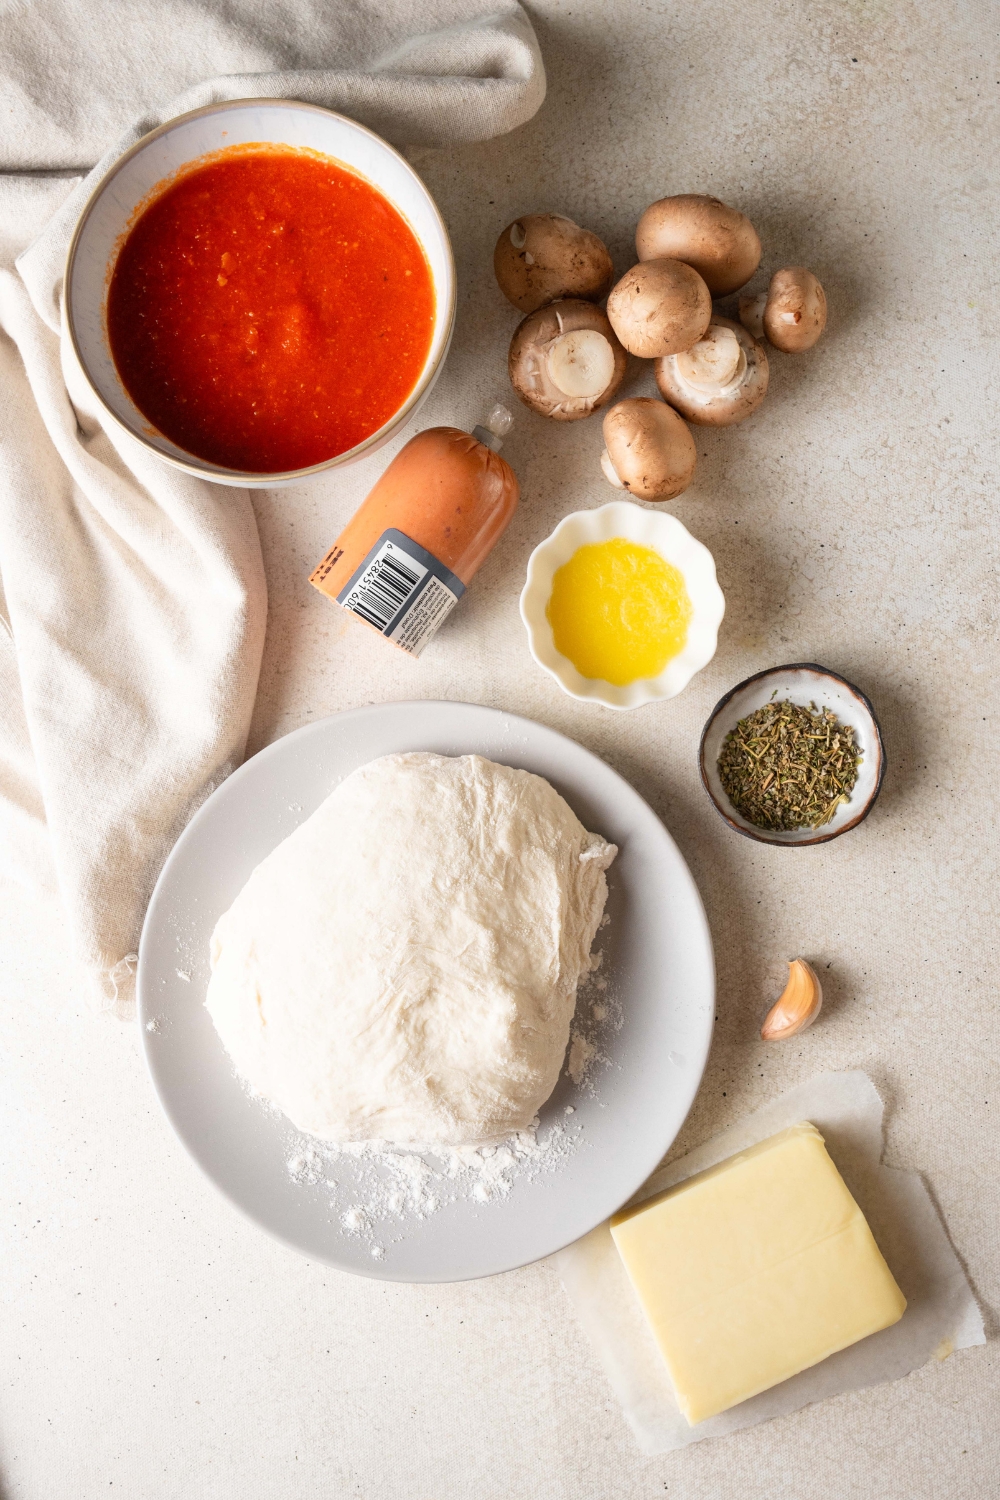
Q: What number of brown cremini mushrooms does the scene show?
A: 7